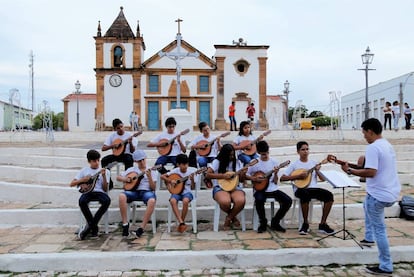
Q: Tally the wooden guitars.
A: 11